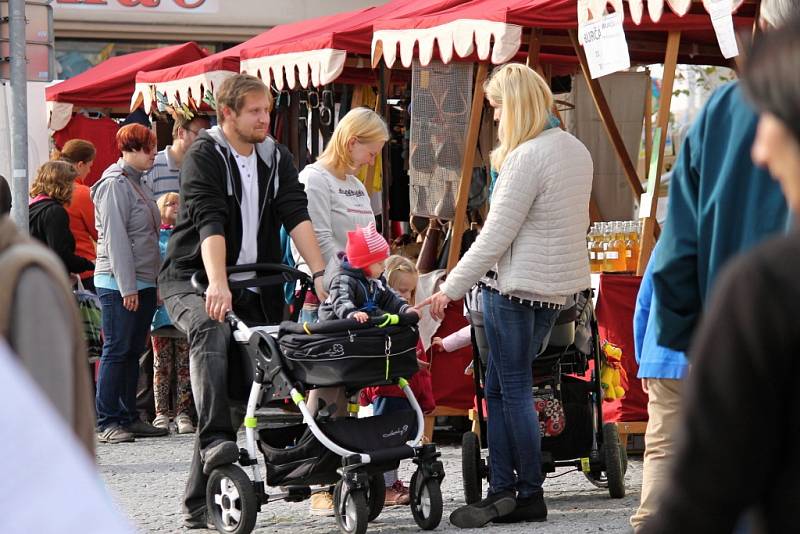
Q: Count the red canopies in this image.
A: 5